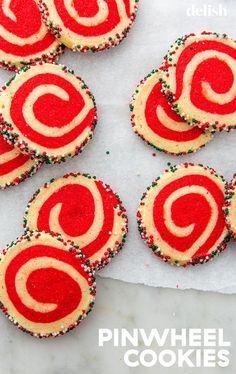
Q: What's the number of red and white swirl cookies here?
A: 10